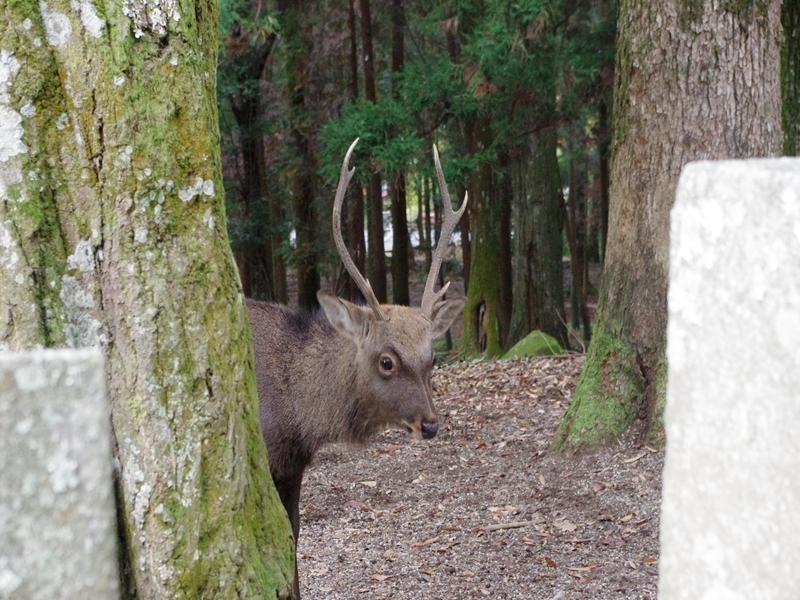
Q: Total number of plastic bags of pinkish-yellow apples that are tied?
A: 0